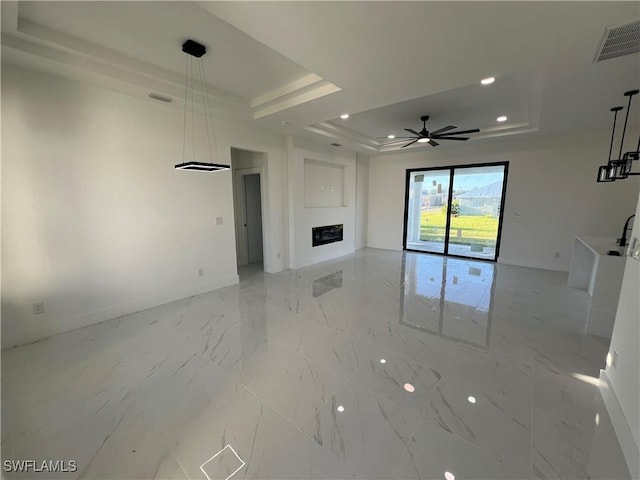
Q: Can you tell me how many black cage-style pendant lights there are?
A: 3